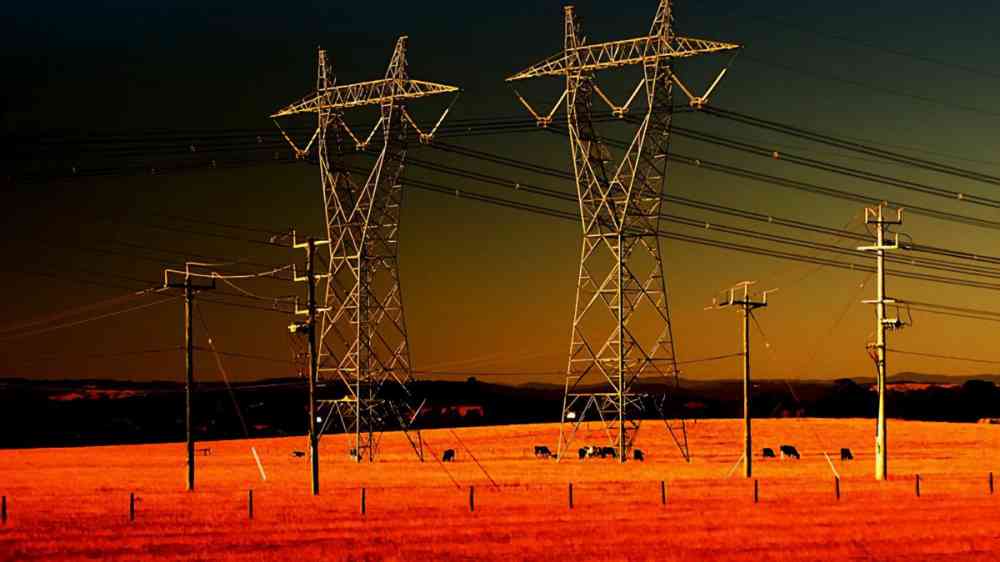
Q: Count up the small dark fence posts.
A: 11